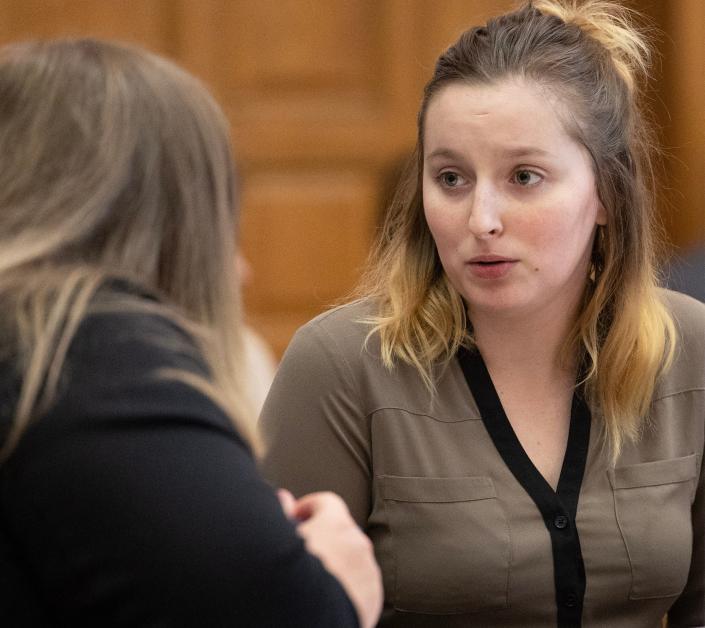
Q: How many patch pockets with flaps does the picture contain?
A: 2